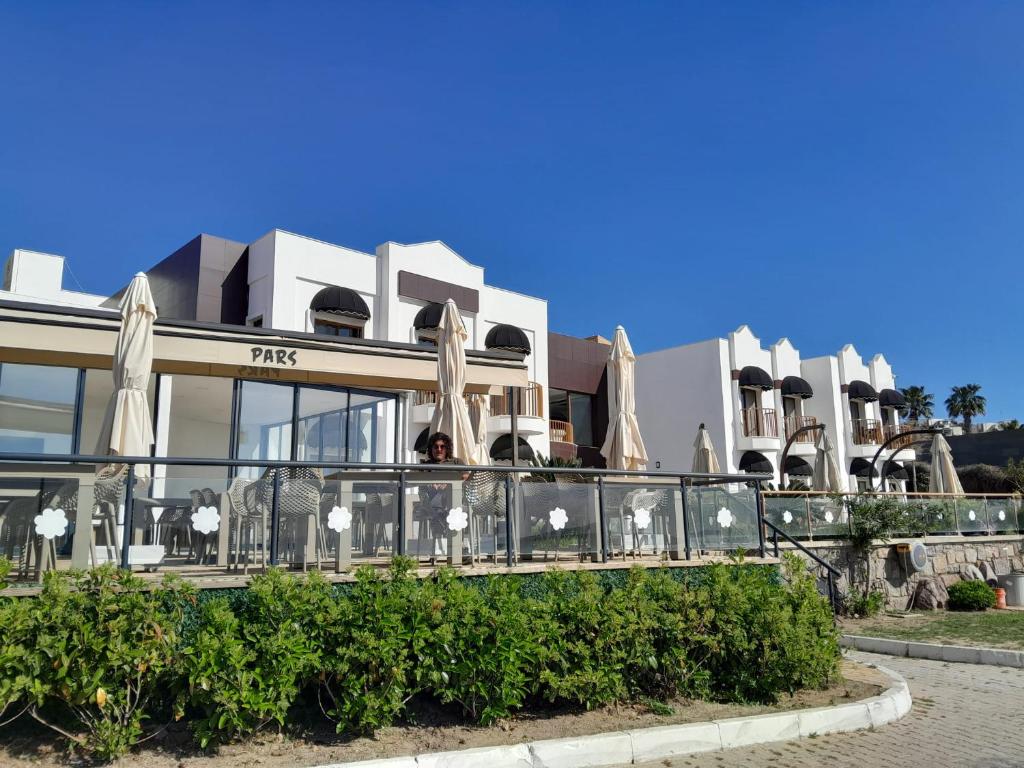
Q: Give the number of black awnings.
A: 13